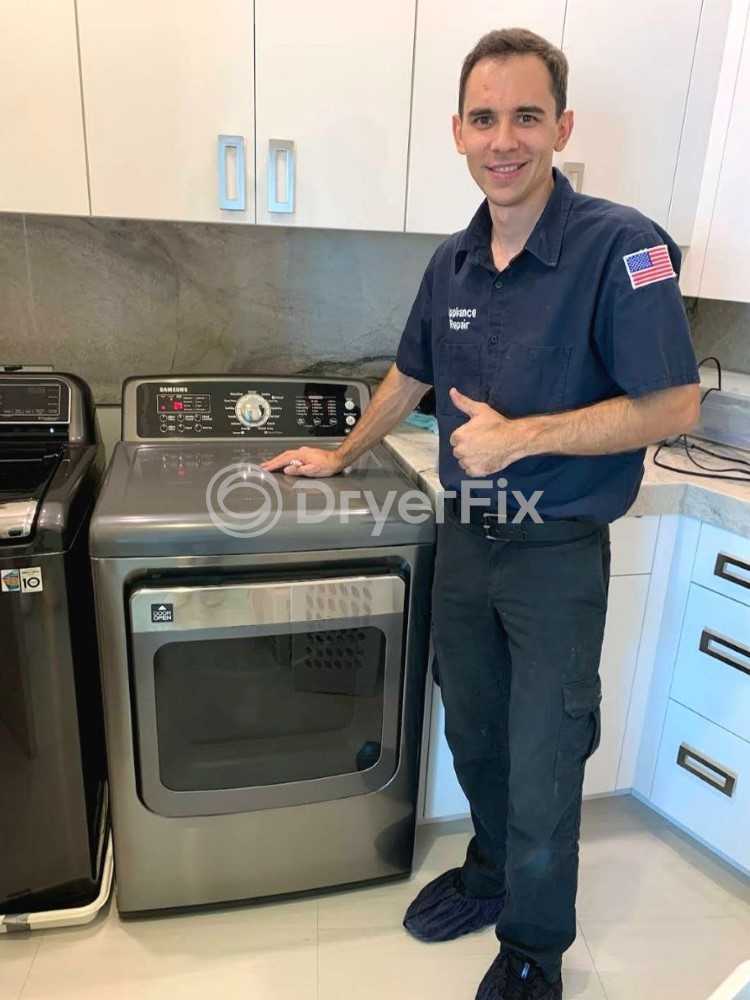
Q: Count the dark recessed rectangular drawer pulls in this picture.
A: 3